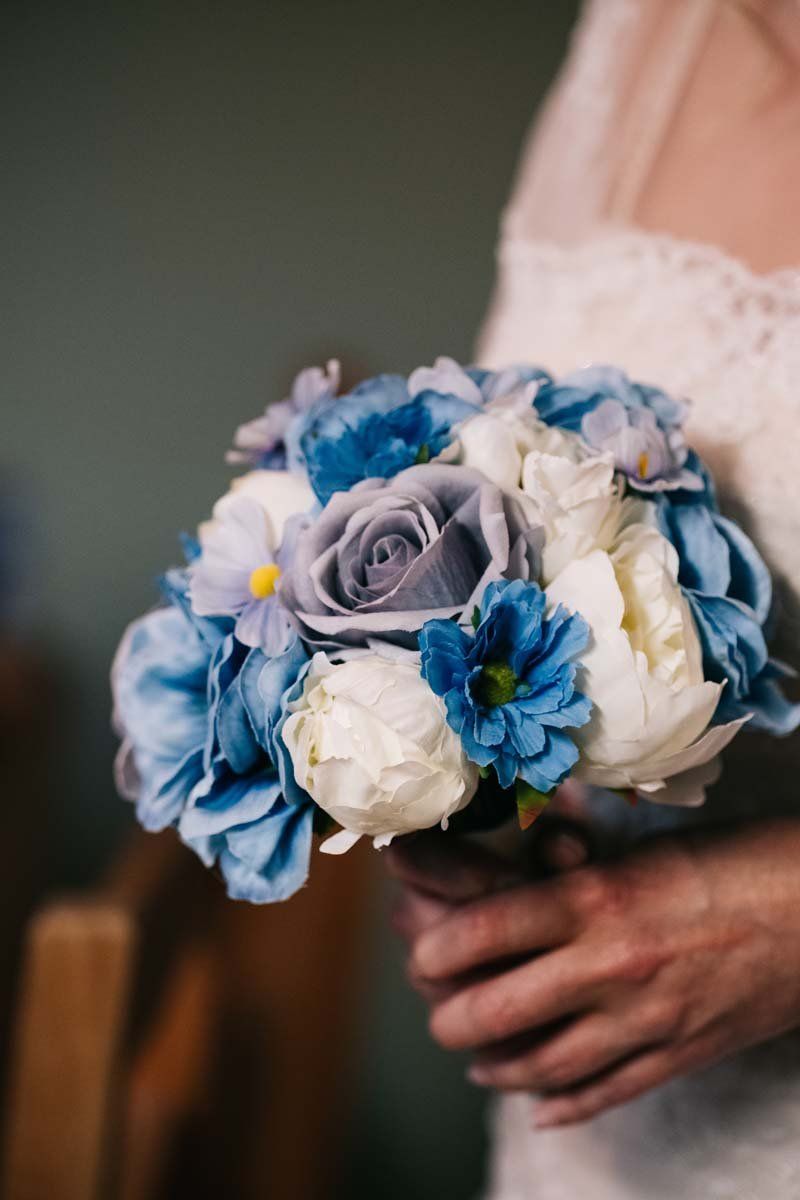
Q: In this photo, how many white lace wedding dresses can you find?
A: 1